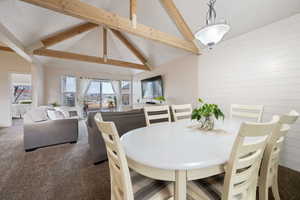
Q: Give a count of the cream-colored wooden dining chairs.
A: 6